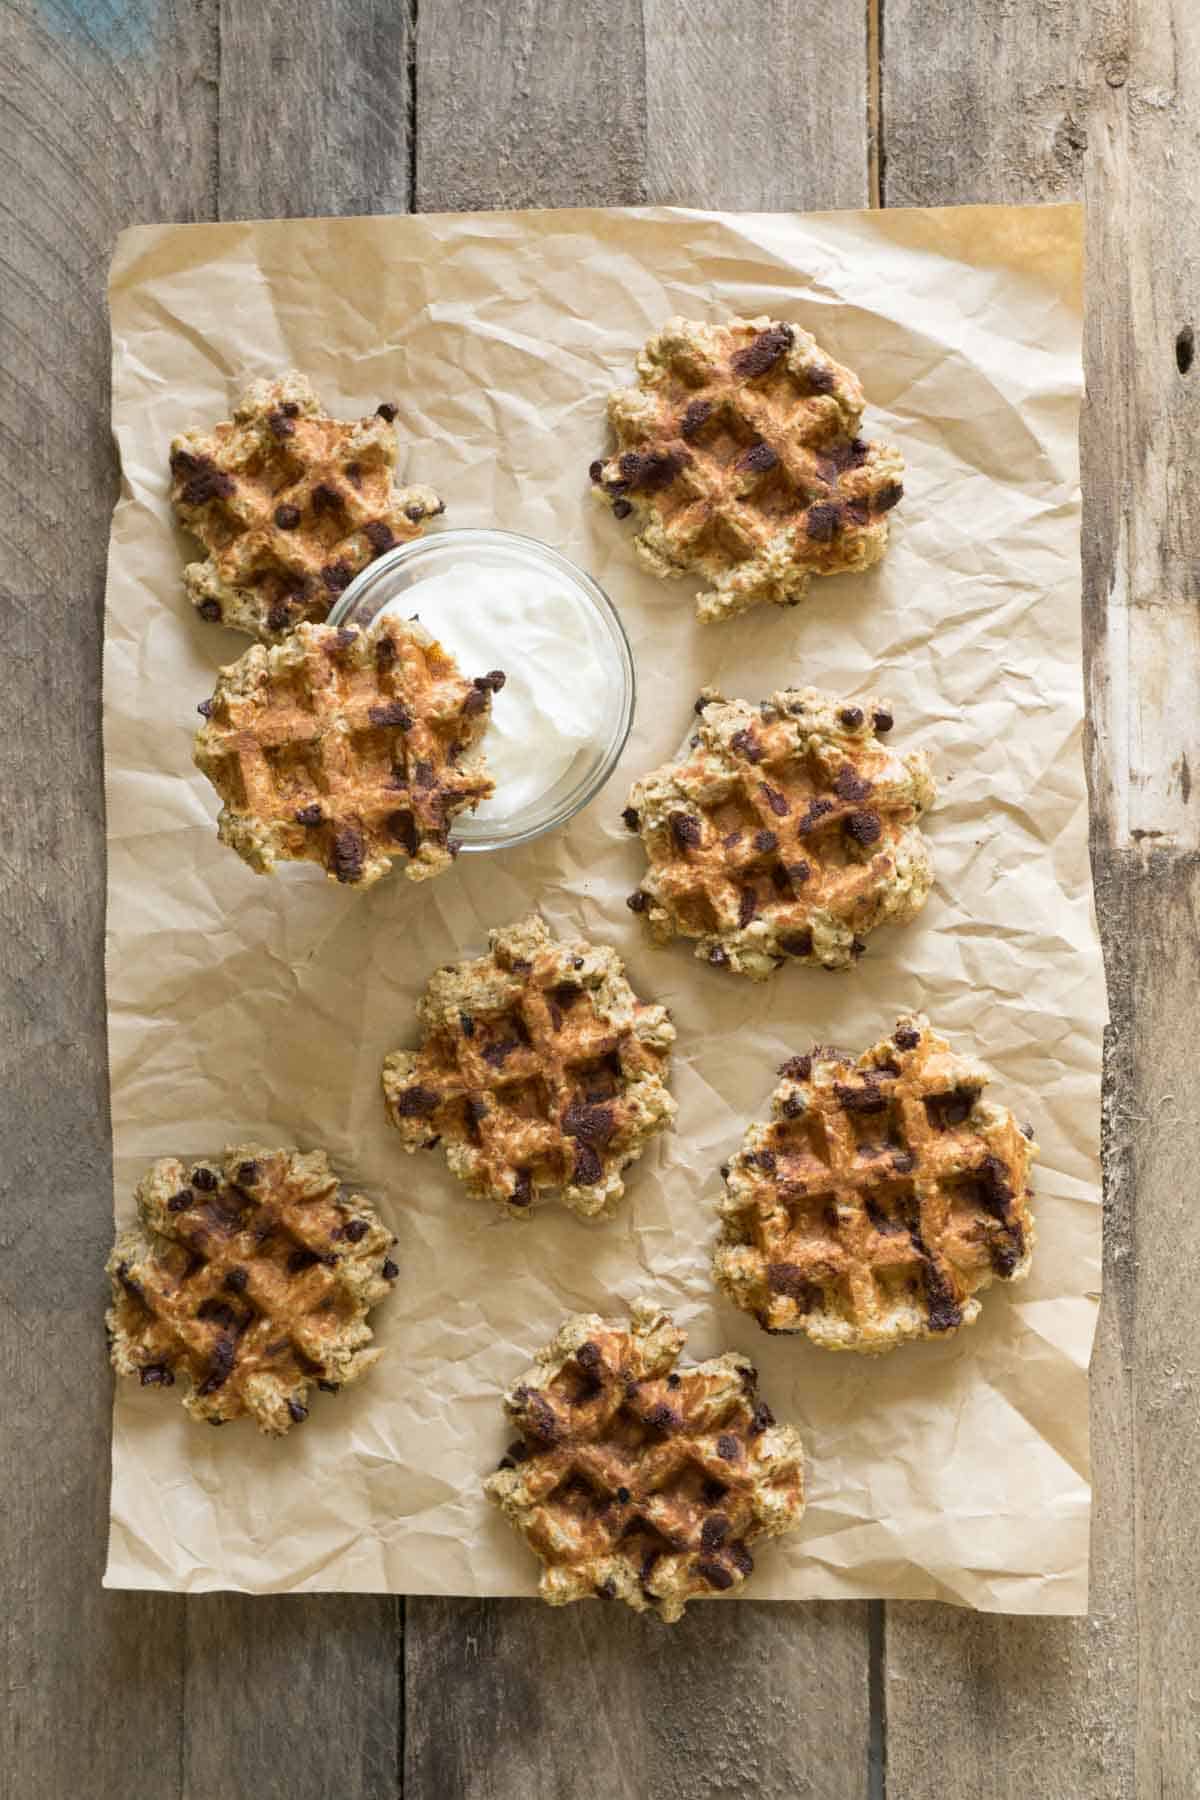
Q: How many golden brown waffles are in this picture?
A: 8